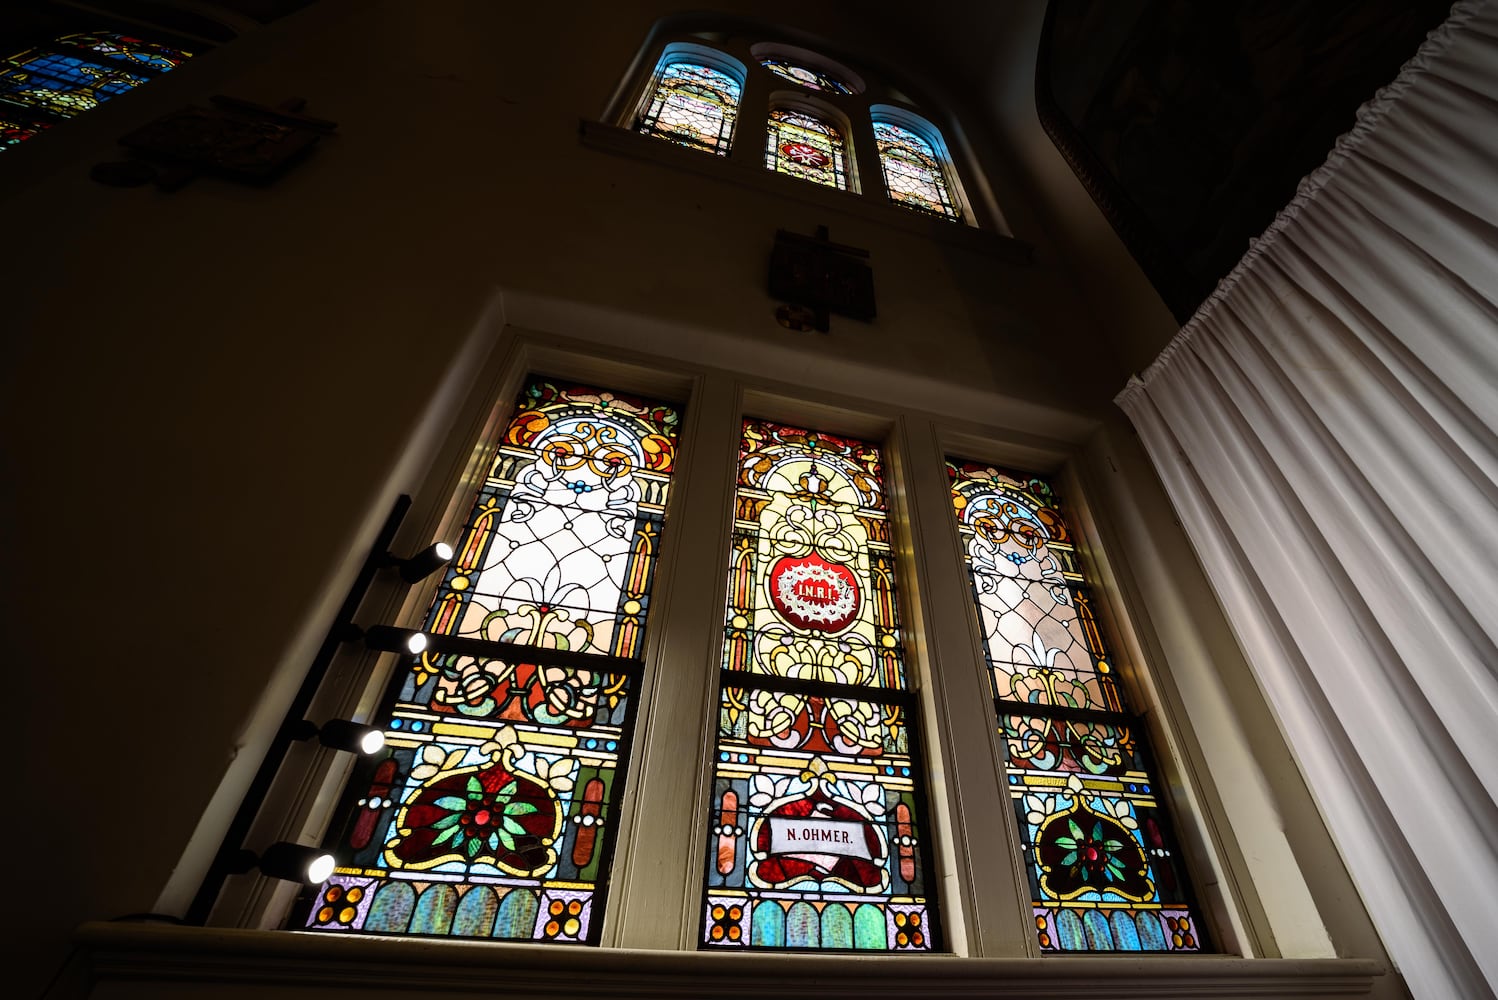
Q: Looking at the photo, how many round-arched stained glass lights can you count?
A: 3